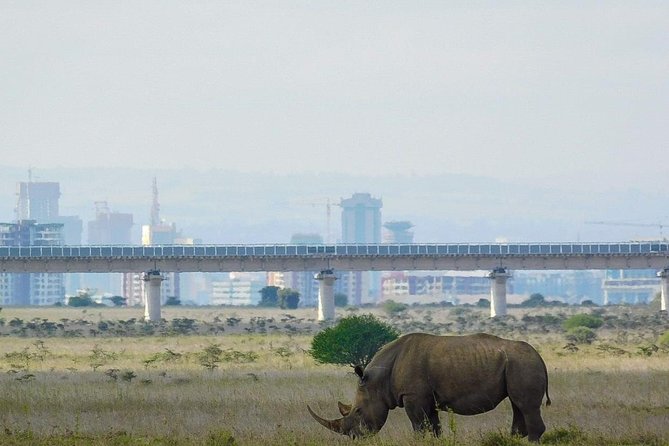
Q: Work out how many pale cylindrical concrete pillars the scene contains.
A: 4